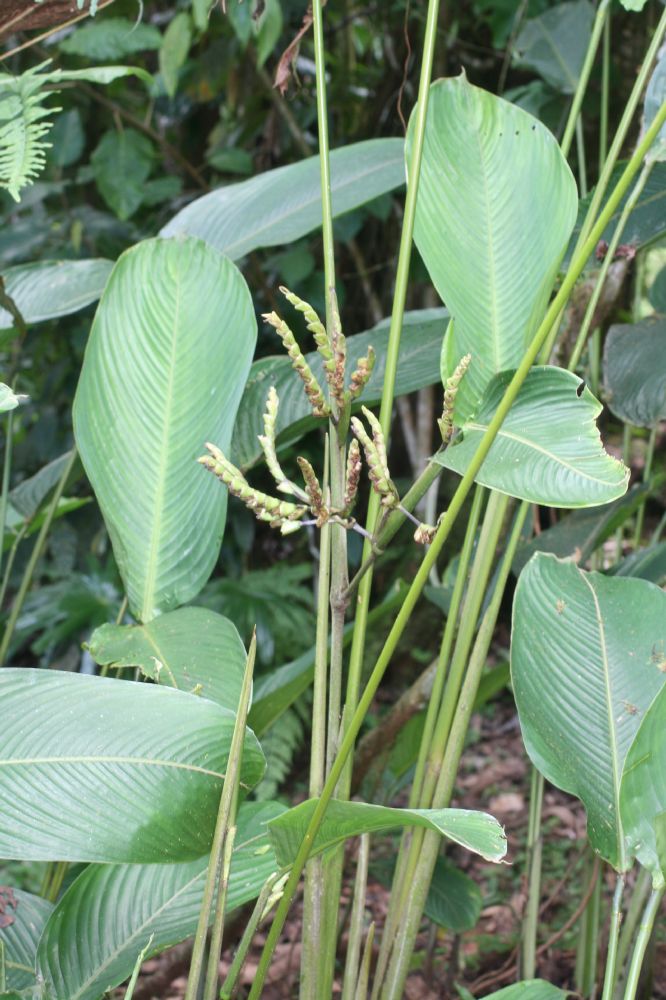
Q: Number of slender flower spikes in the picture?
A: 12